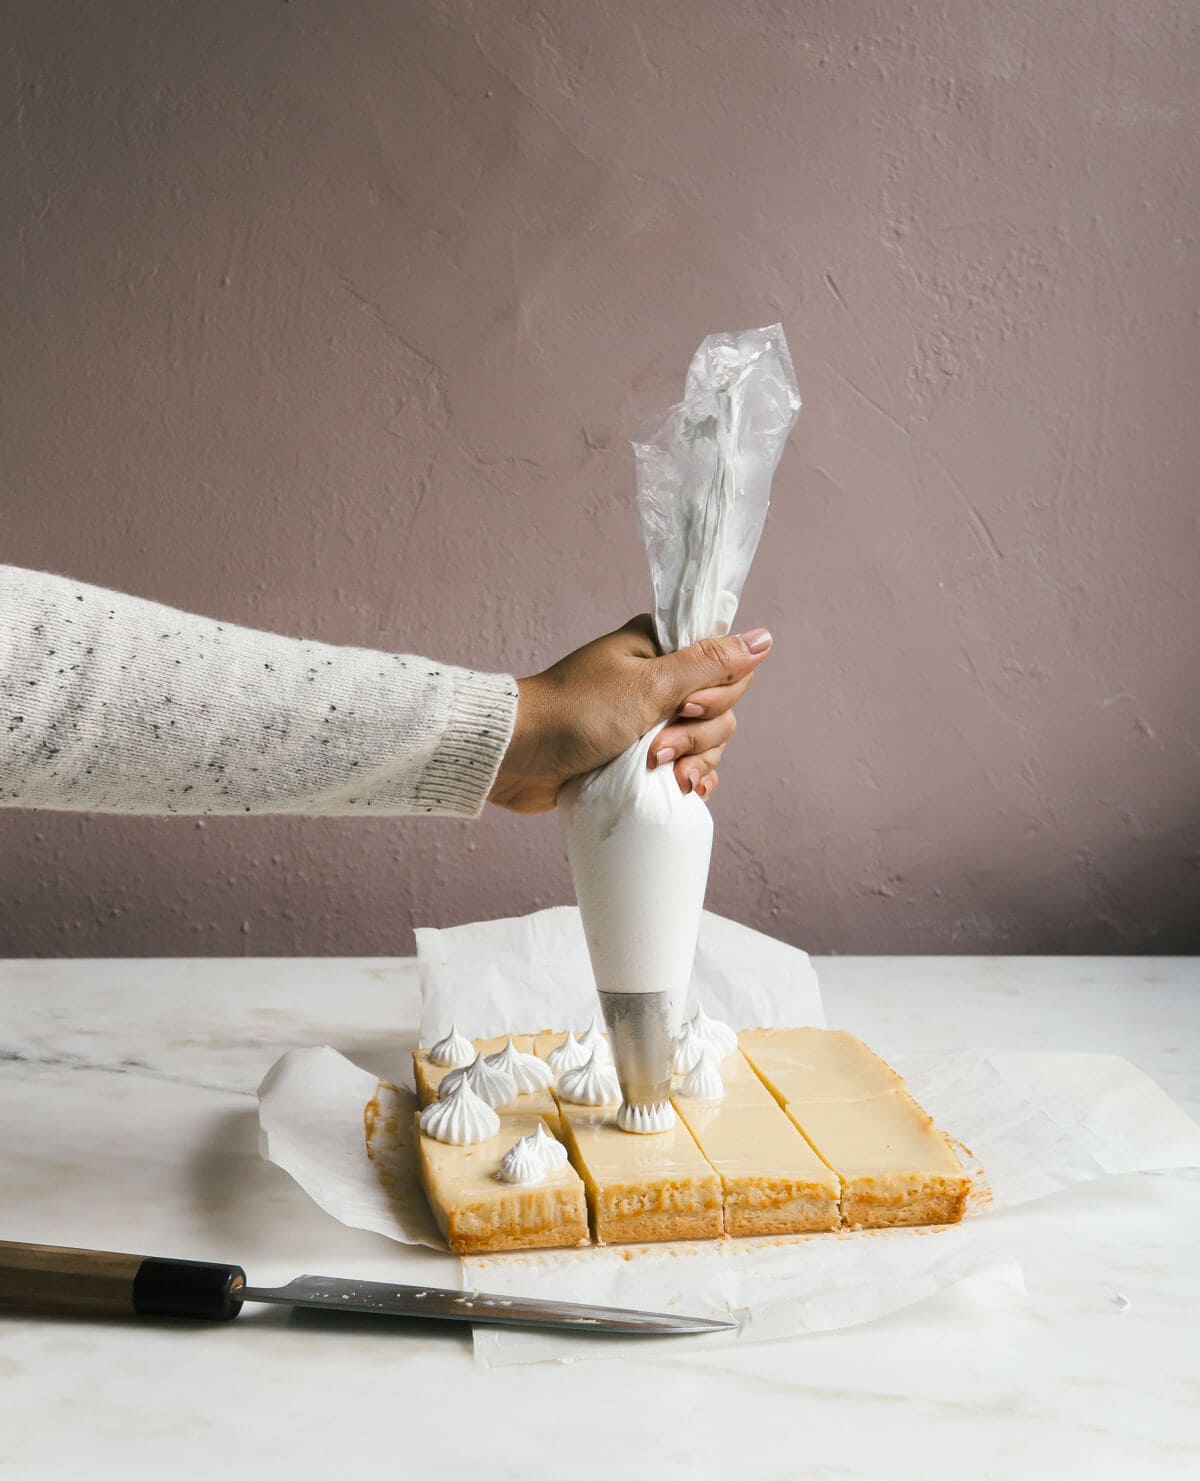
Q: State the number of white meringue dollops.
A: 13